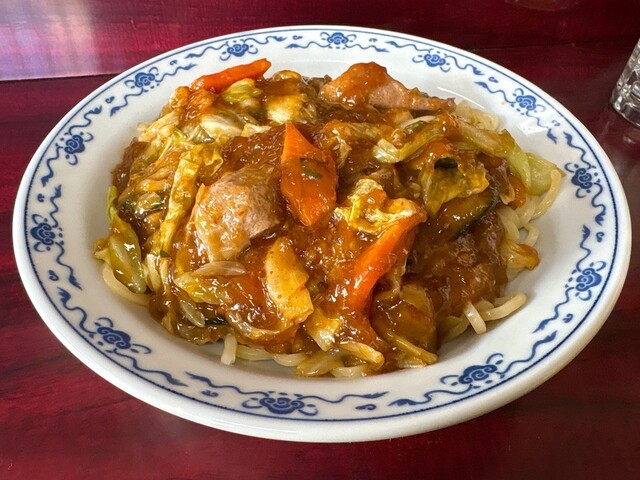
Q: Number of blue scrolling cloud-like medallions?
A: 12